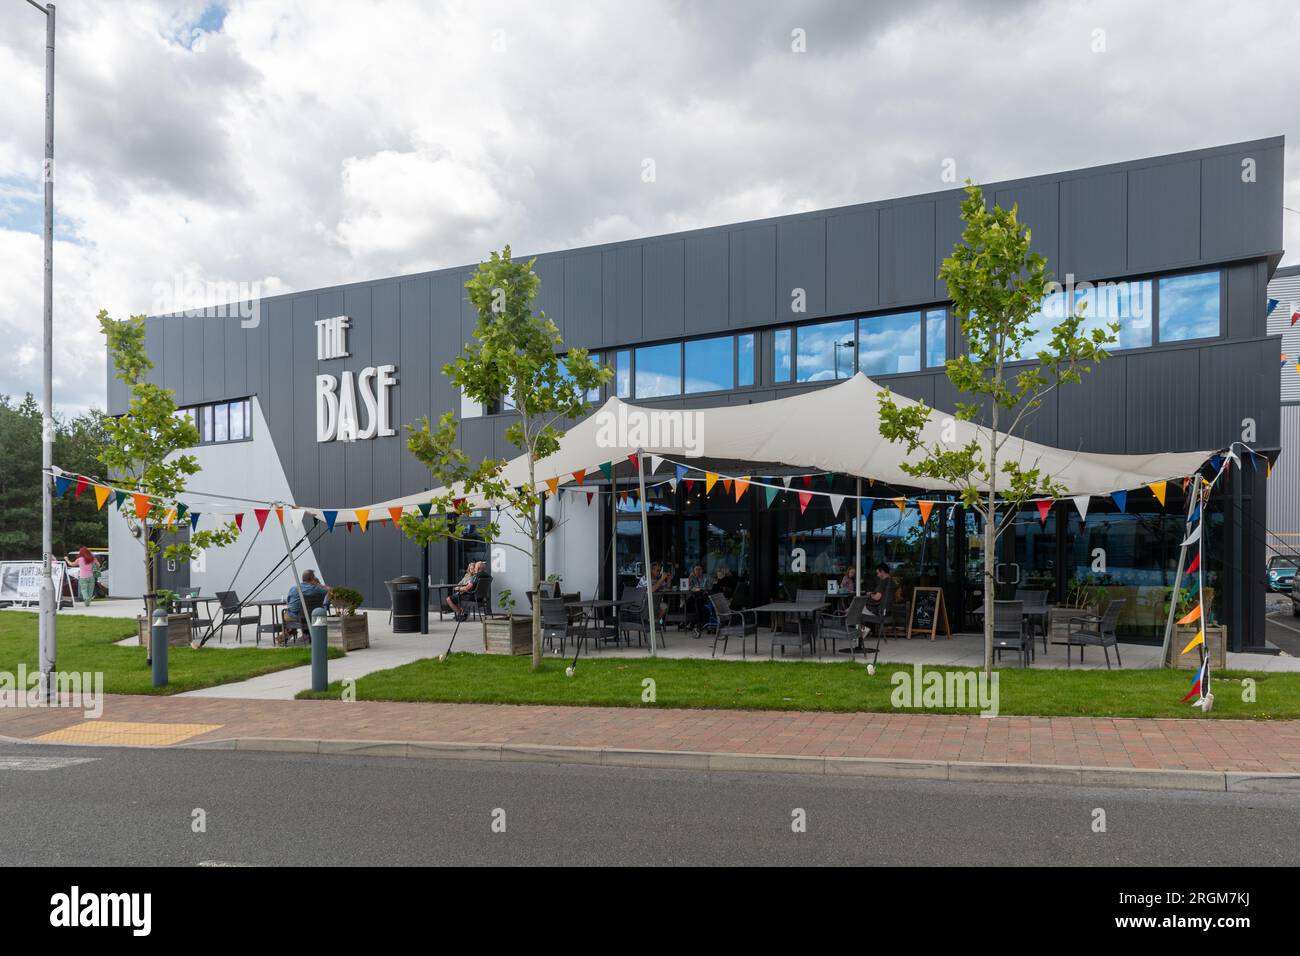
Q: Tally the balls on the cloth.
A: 0